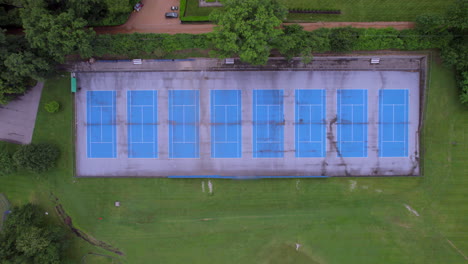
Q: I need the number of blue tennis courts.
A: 8